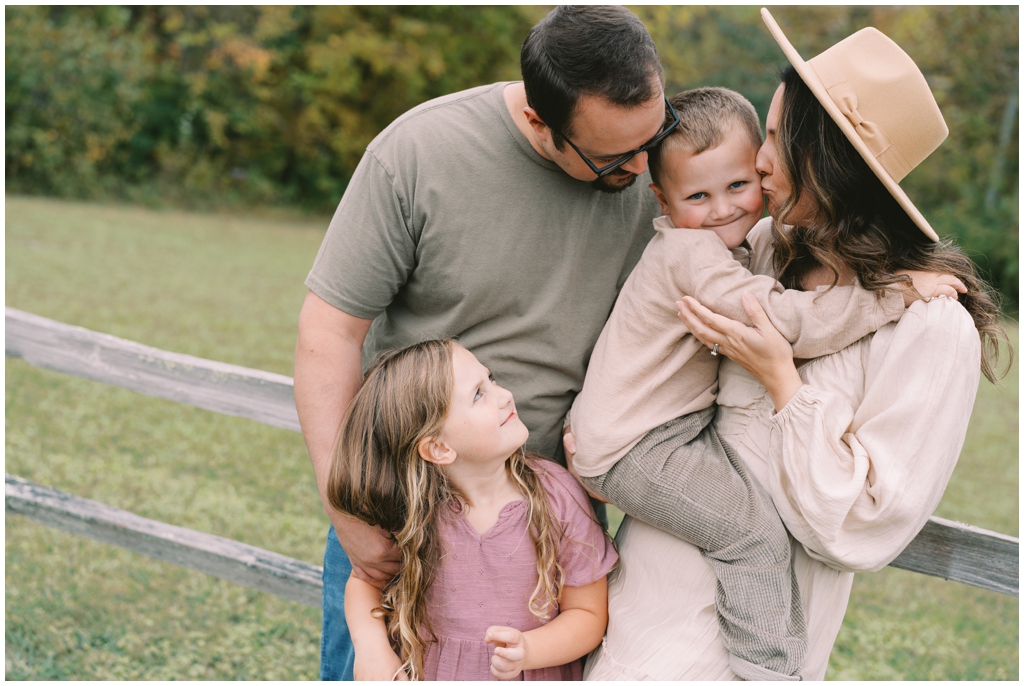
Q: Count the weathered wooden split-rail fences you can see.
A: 1